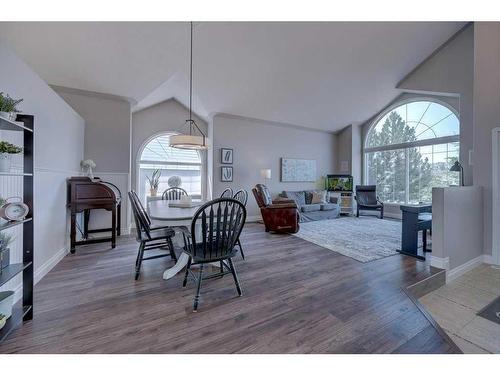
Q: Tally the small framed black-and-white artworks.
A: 2